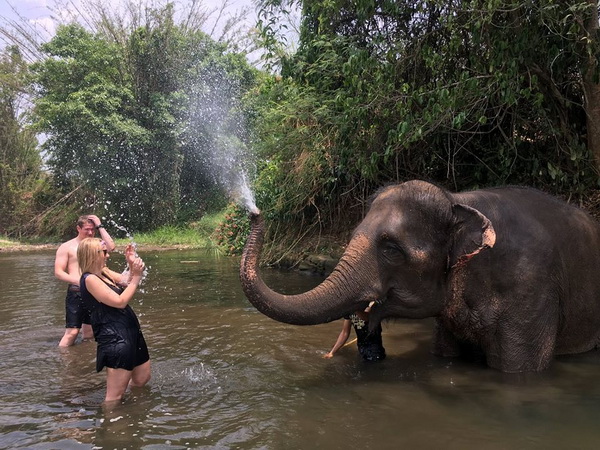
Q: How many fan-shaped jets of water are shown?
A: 1